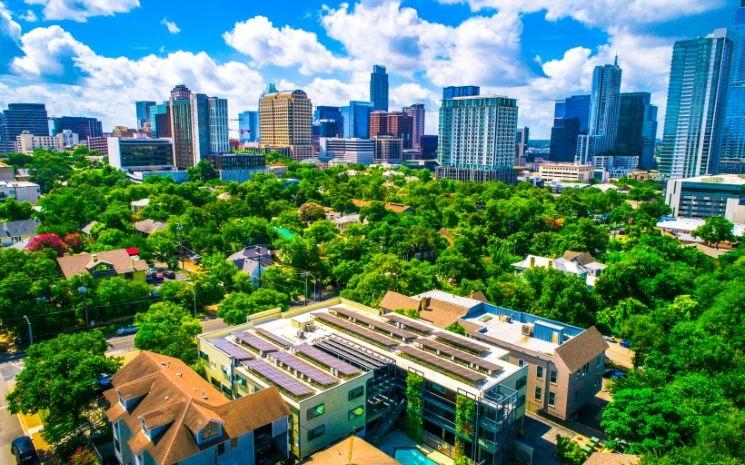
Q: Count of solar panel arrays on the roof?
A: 12